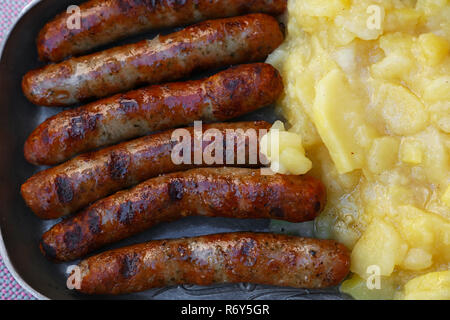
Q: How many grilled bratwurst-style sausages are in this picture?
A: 6